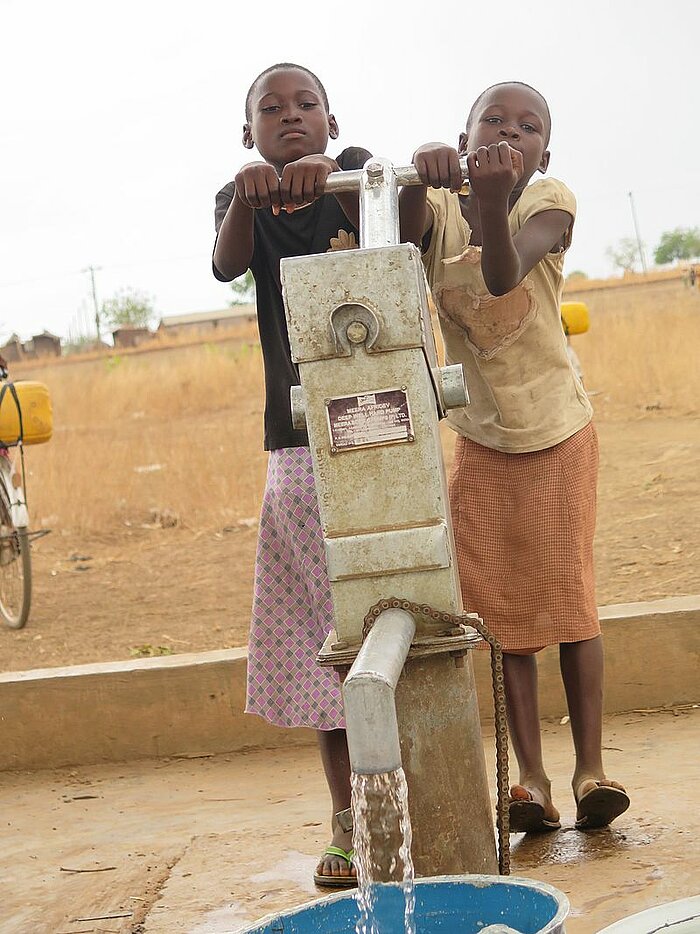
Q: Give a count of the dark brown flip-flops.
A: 2